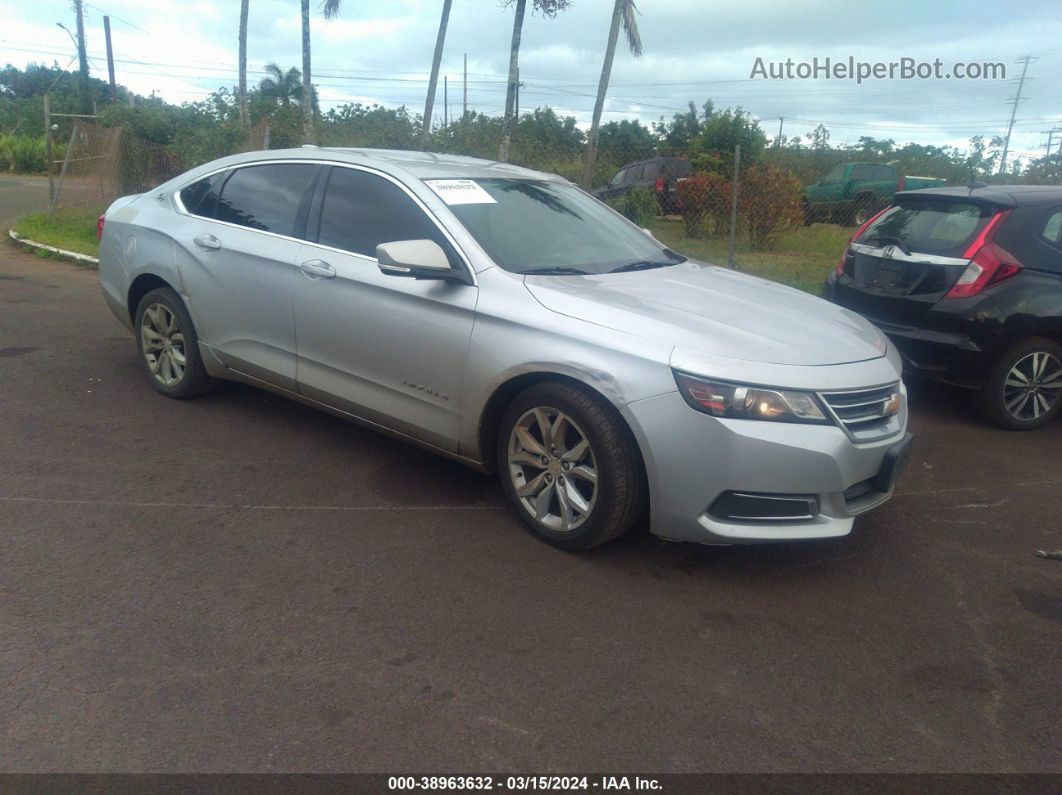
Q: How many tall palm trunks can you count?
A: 5